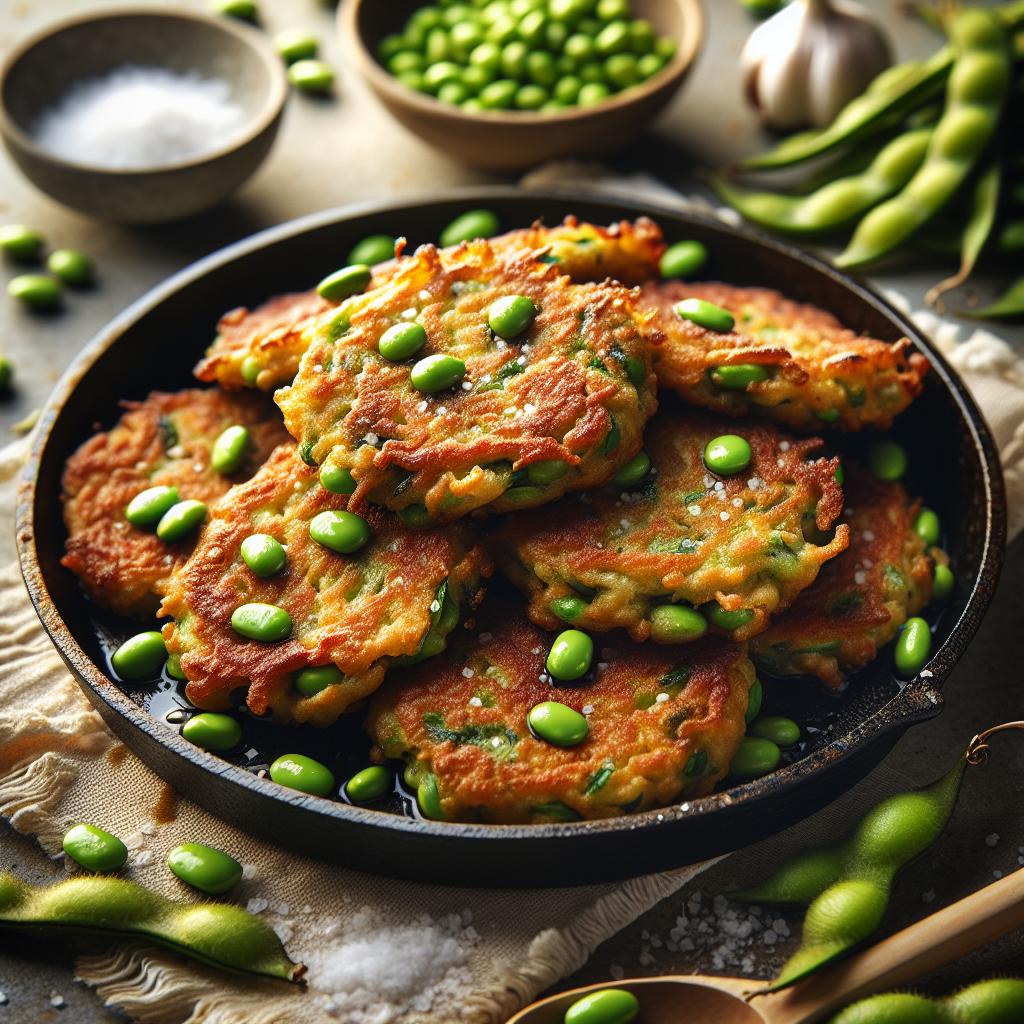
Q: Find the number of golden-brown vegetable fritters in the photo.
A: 9